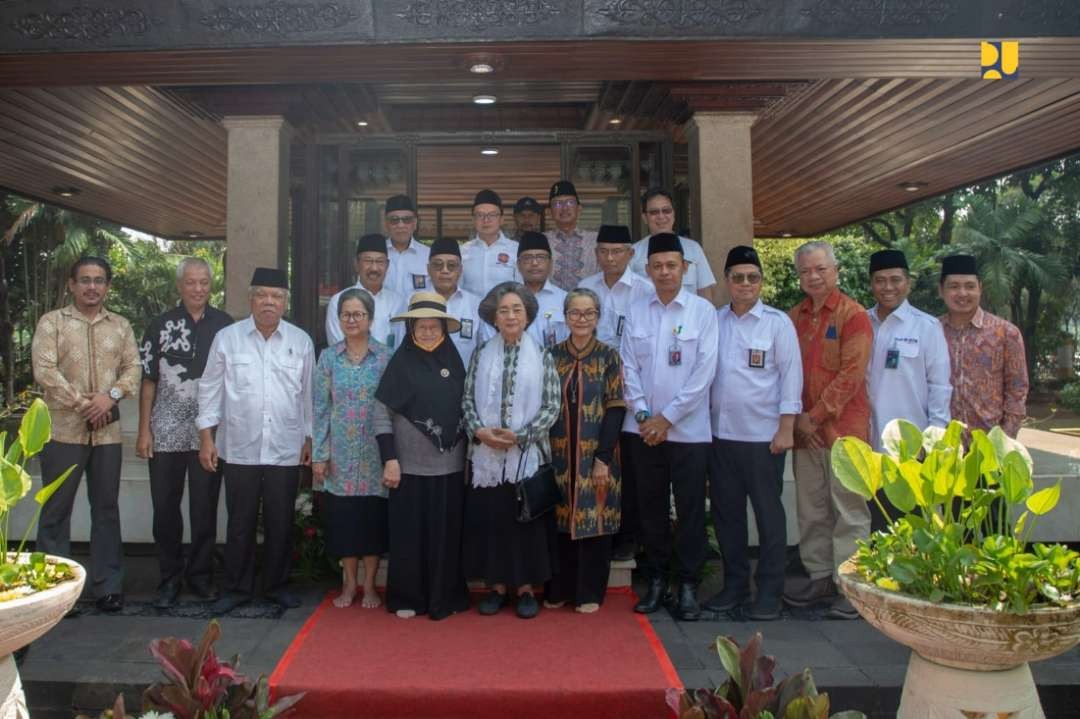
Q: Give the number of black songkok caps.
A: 12